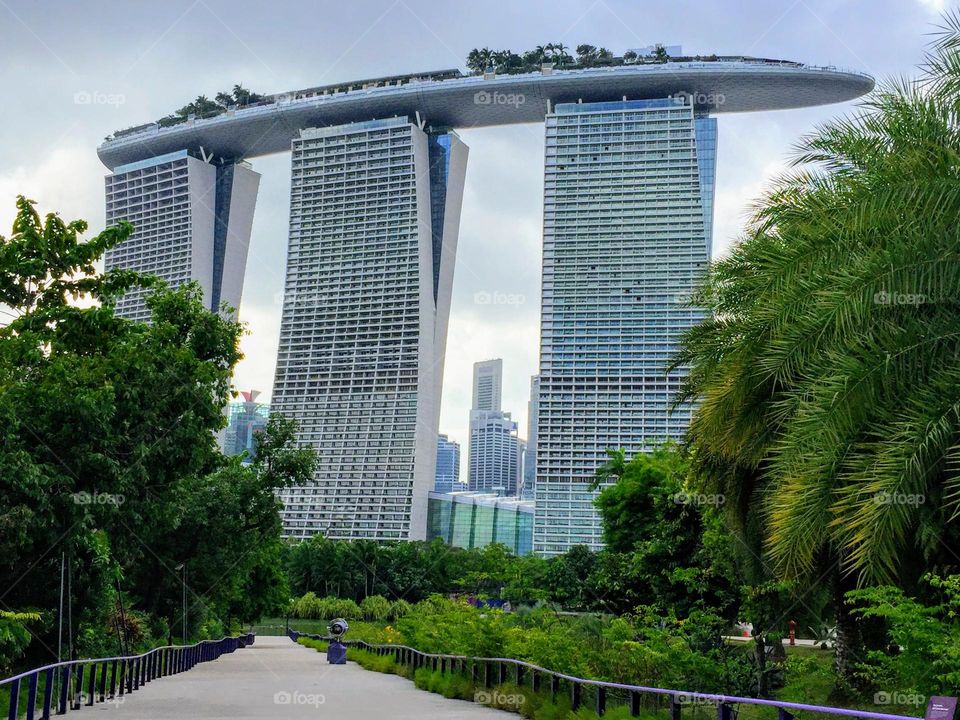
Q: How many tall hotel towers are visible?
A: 3